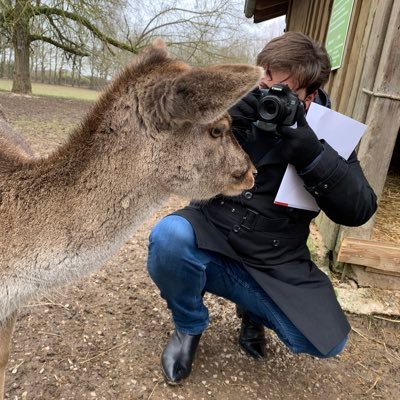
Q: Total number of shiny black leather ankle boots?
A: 2